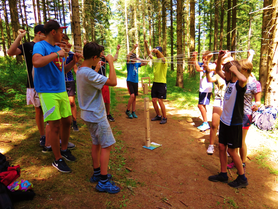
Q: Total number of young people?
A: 11